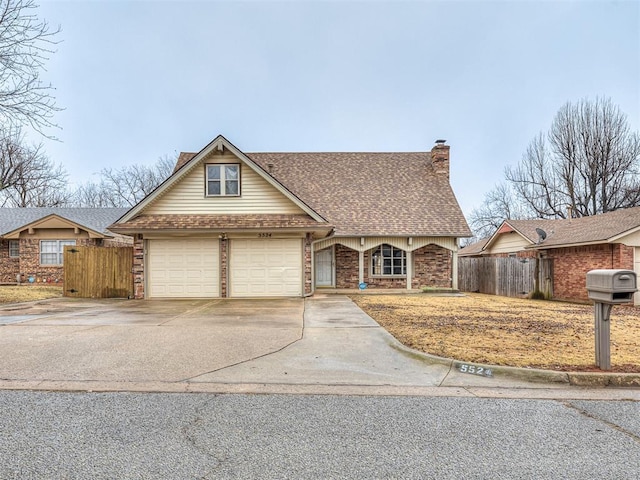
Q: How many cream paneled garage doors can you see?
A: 2